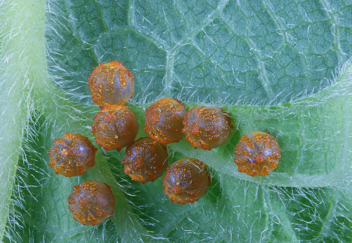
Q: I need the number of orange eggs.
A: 9